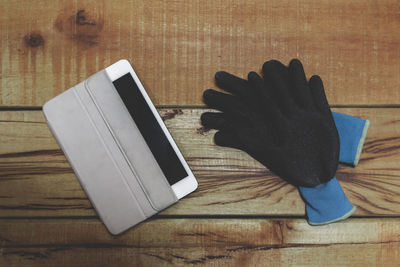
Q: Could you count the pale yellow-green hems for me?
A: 2